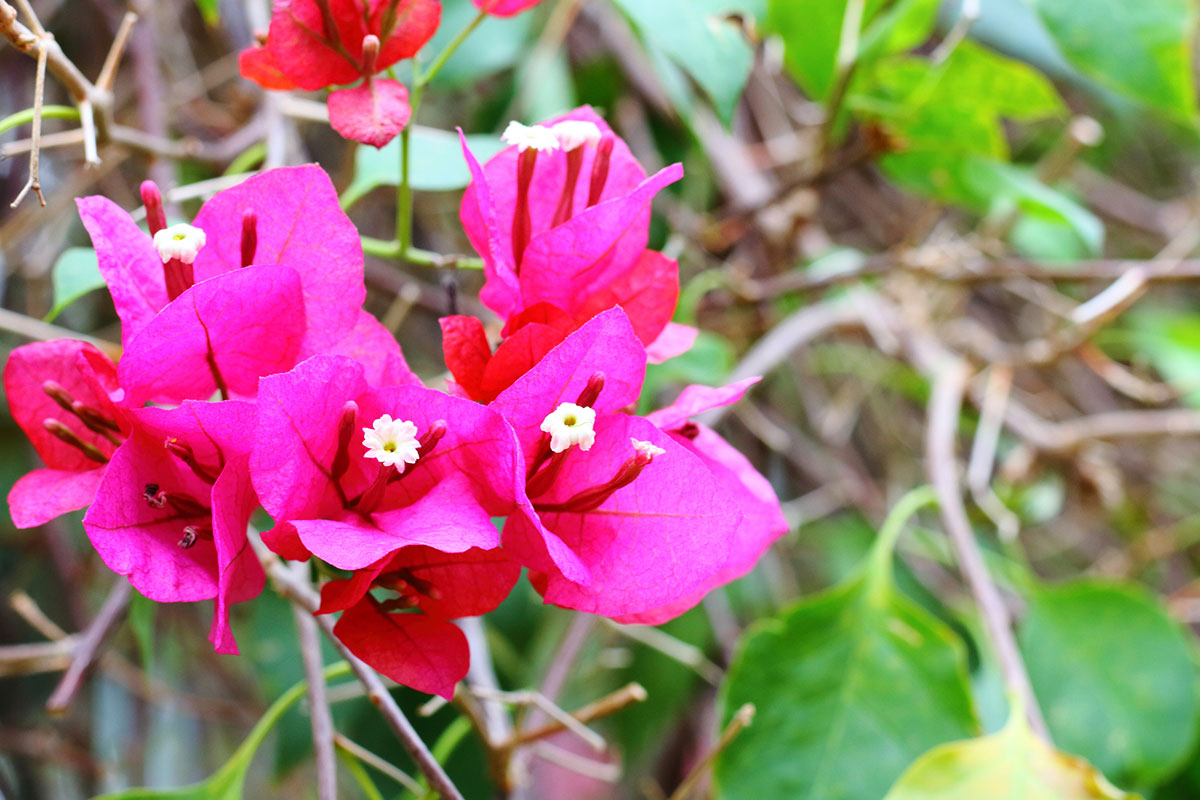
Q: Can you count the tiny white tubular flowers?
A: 6